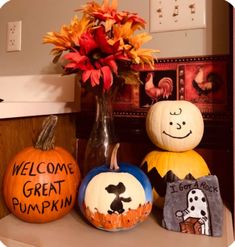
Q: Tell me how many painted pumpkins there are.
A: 4